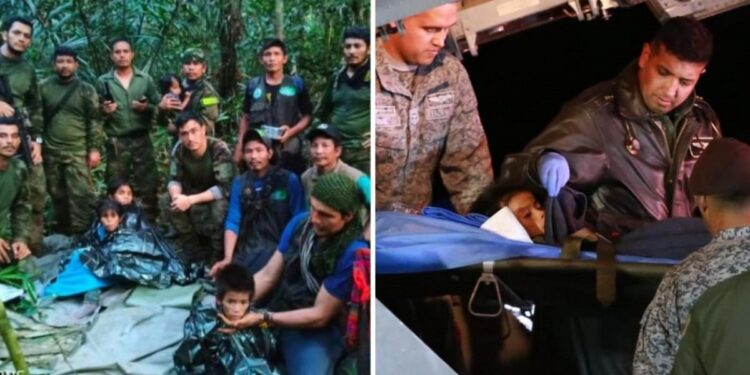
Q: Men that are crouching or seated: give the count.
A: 5